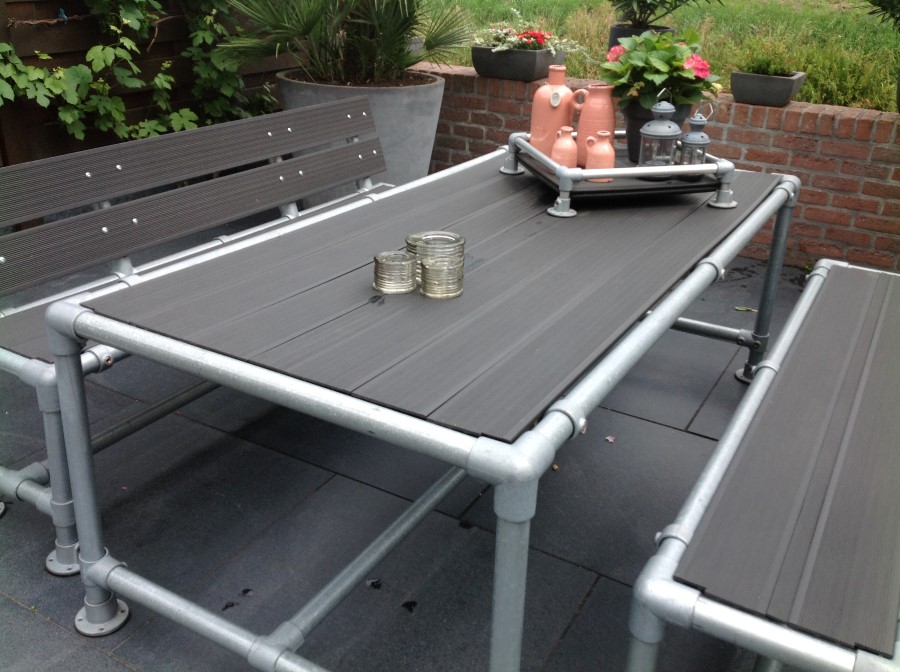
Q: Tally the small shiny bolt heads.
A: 13